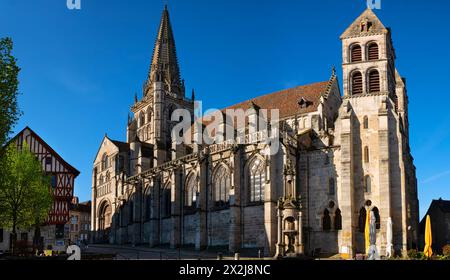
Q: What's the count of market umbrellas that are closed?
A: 4